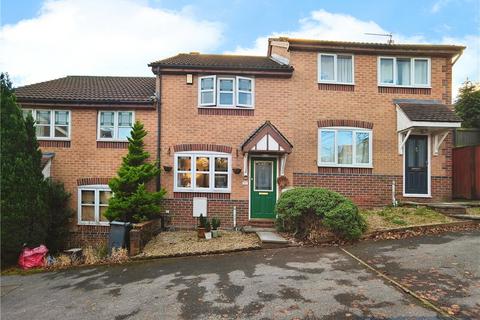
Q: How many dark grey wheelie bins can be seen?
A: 1